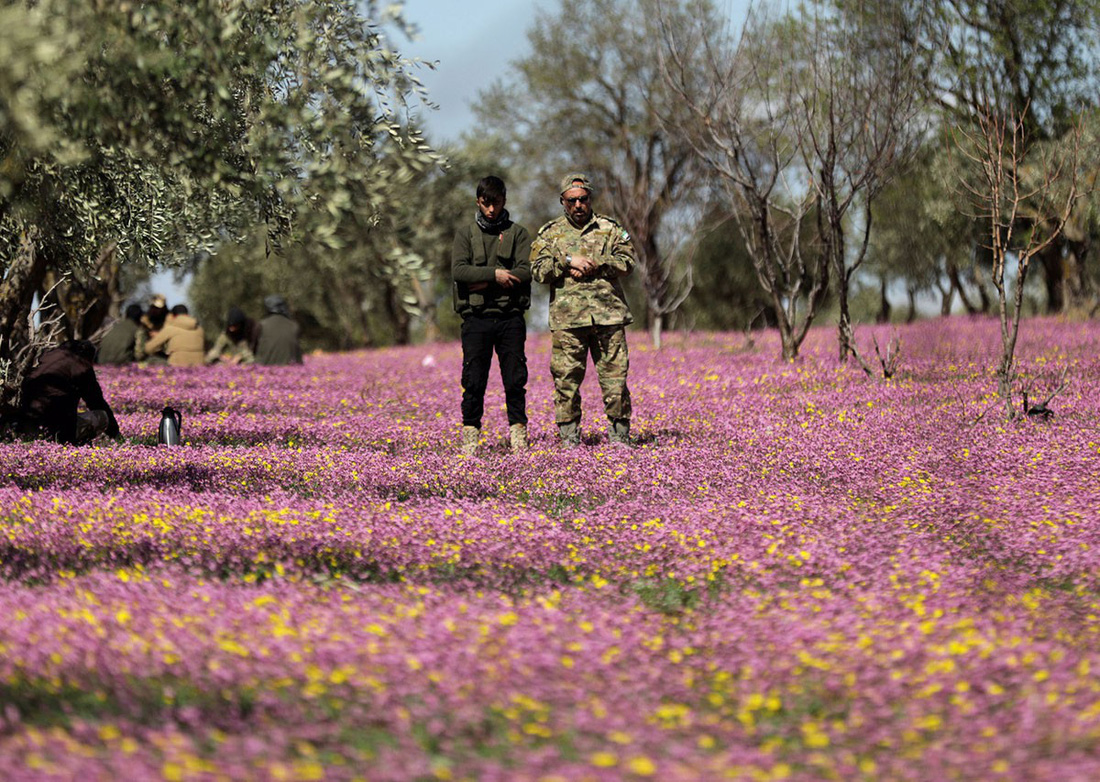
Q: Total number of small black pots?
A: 1